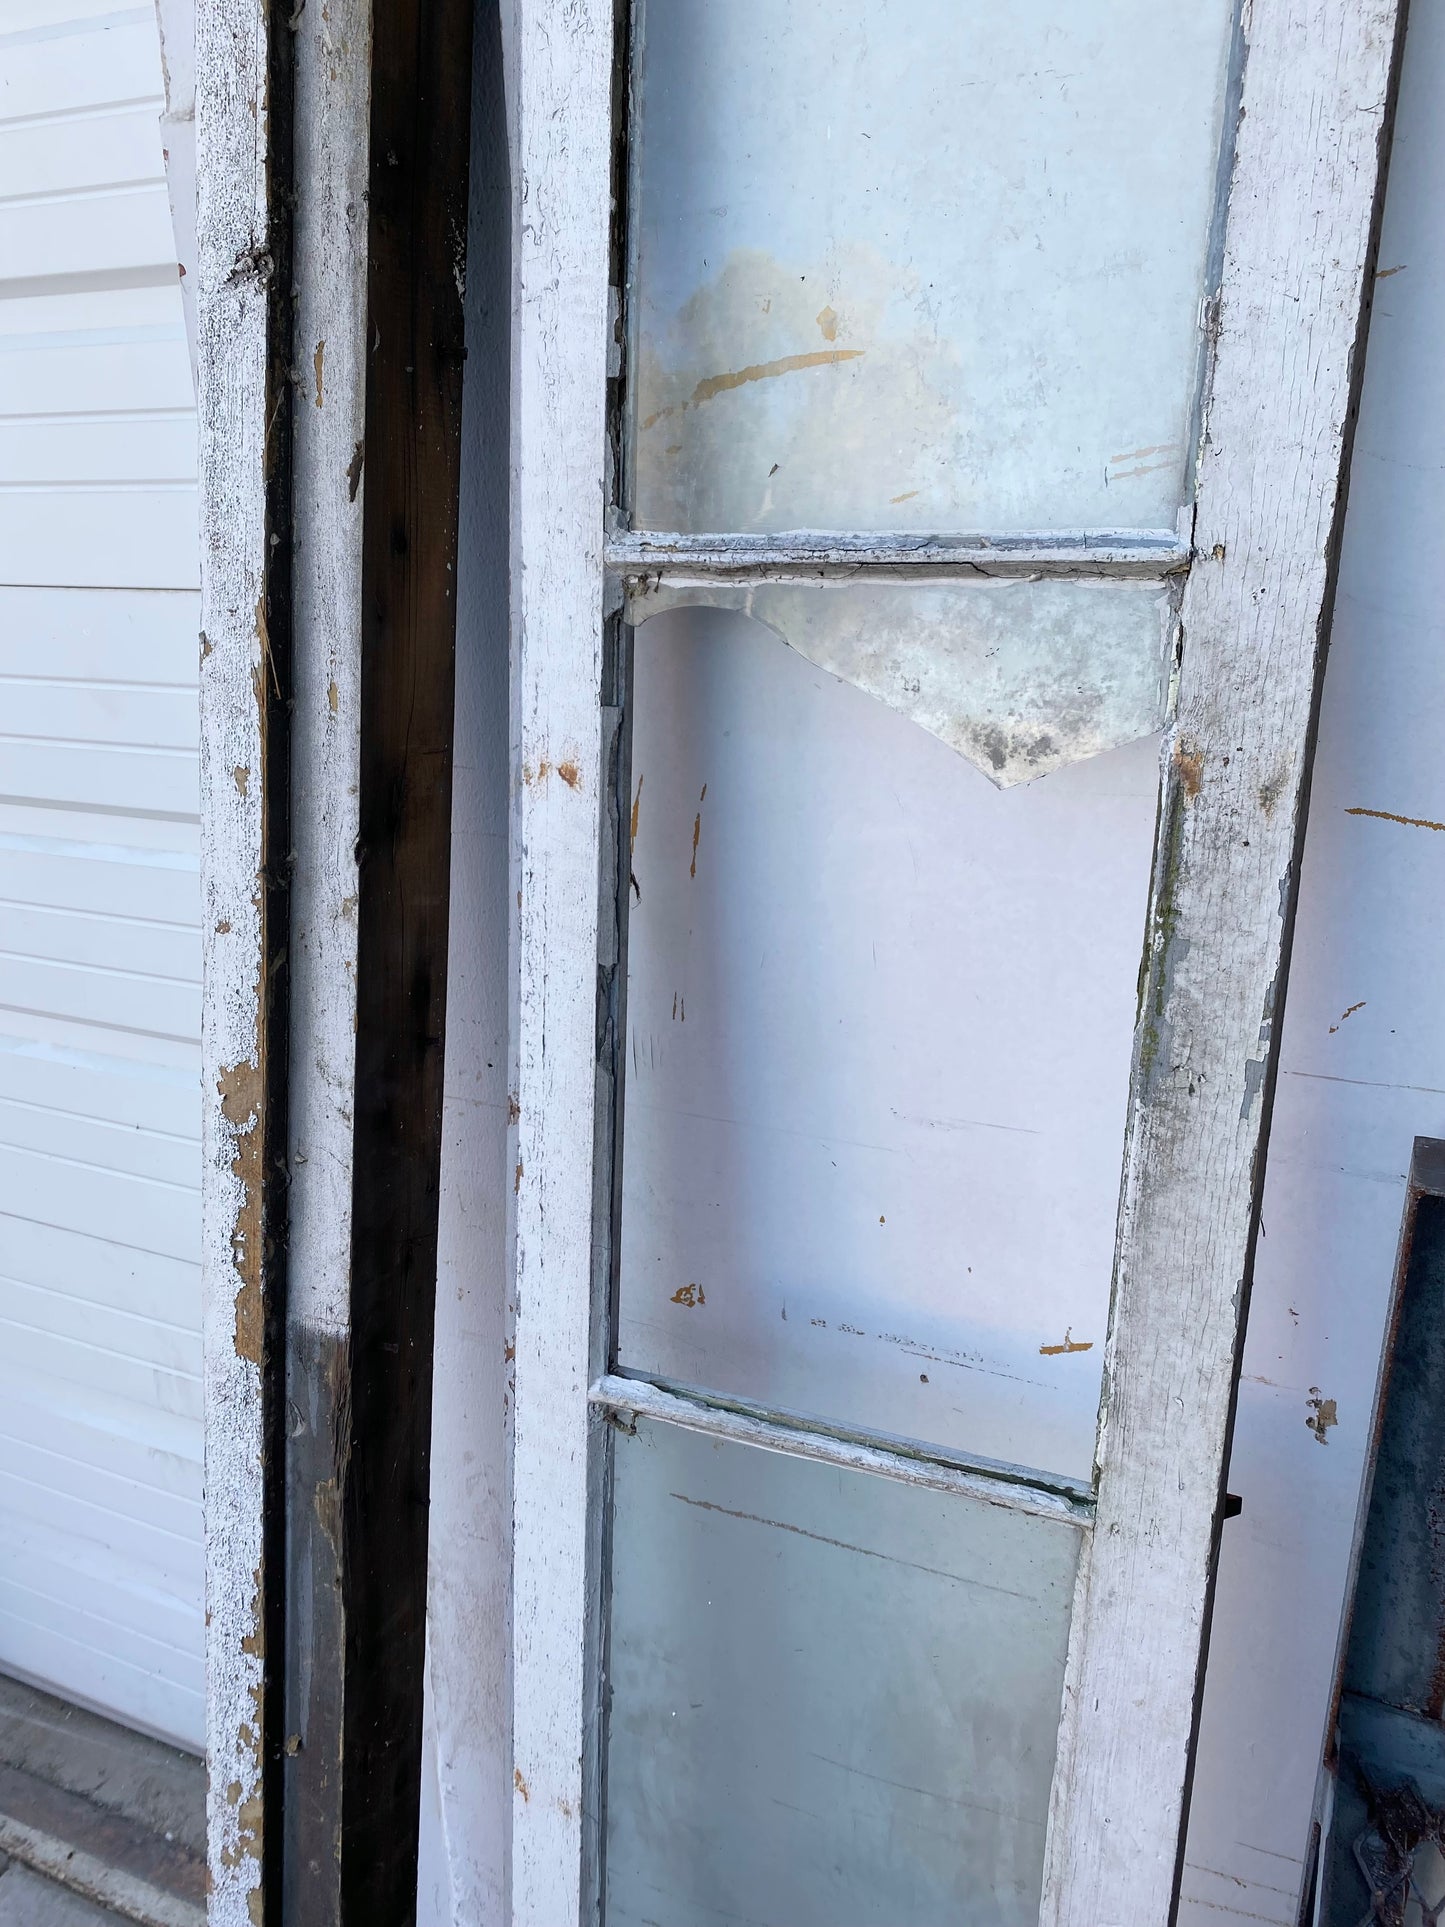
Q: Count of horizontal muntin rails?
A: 2